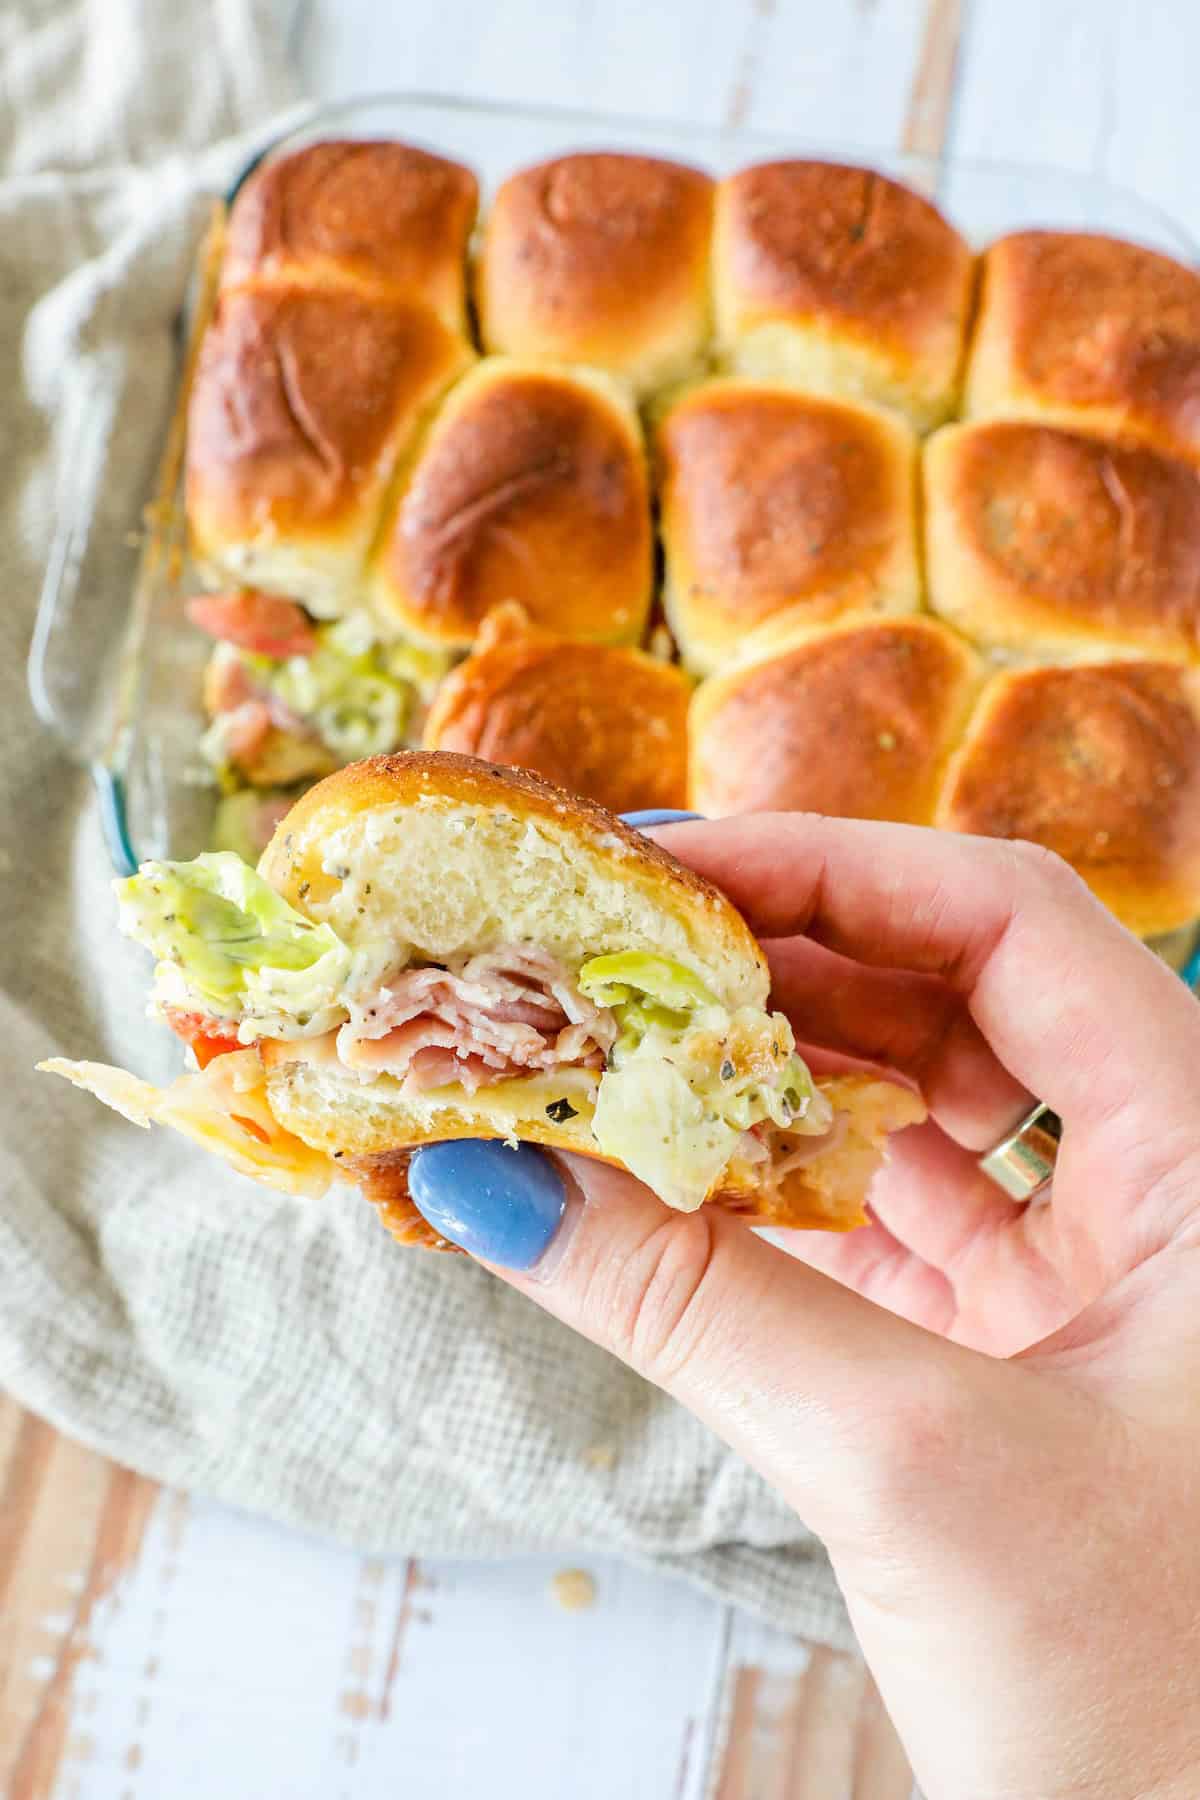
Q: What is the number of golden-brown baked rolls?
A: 12